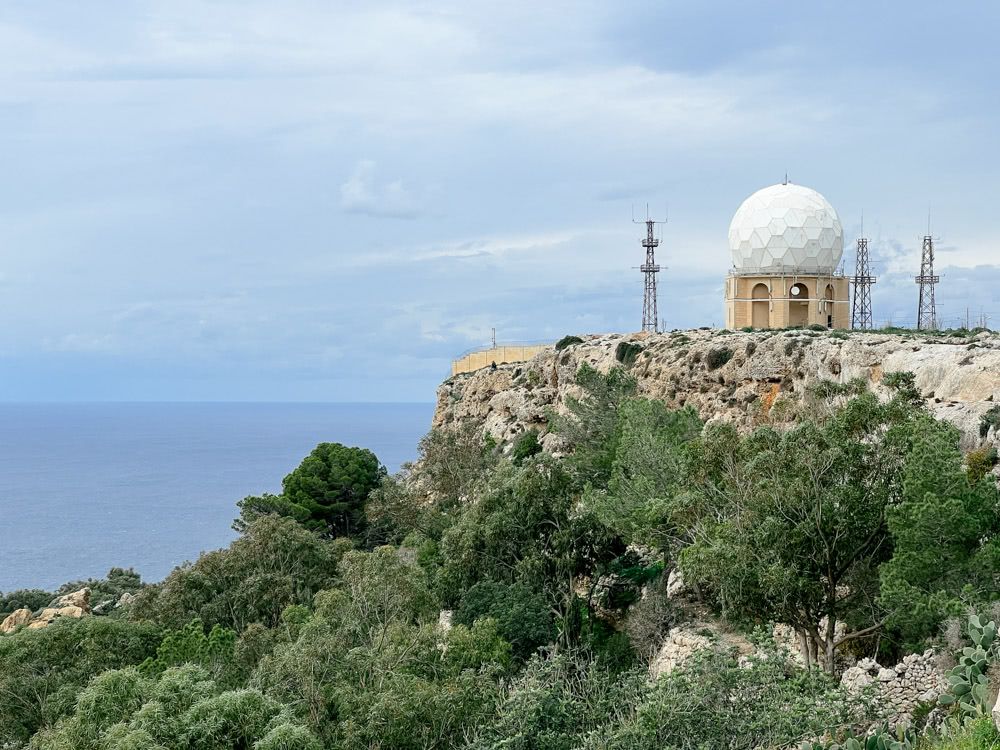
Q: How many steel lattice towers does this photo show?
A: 3